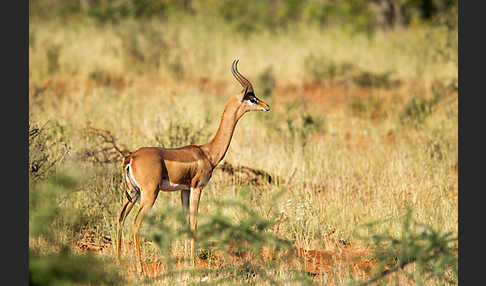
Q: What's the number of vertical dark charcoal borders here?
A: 2